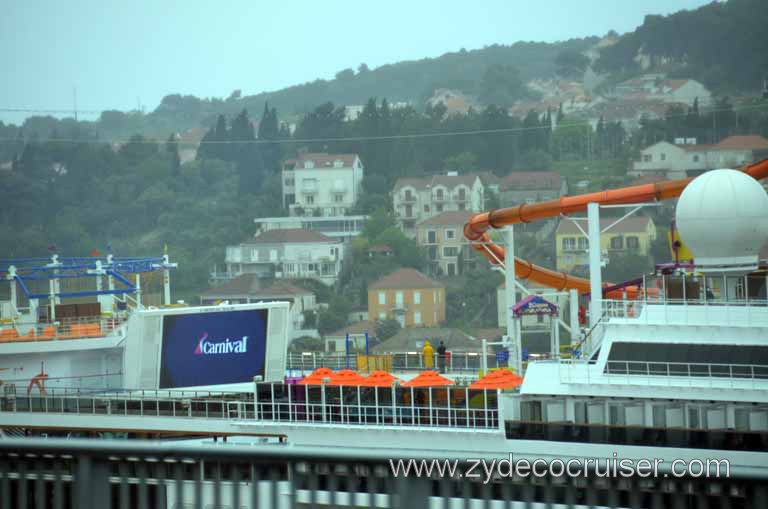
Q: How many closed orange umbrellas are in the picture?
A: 0